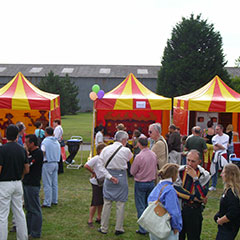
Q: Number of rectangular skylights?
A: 5